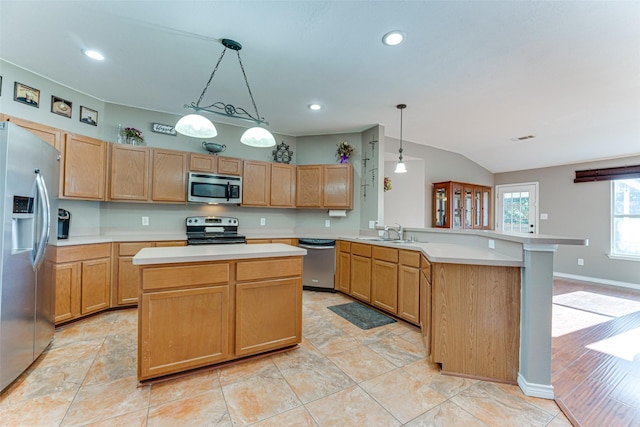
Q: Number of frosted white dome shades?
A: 2